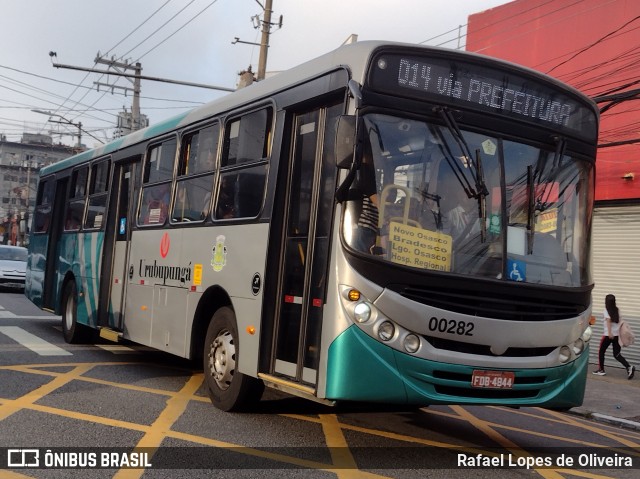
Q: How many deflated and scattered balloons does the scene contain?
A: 0